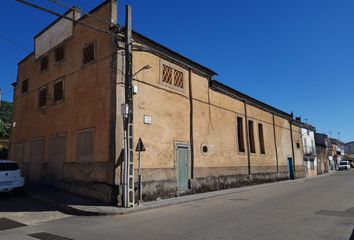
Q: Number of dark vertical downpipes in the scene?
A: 4